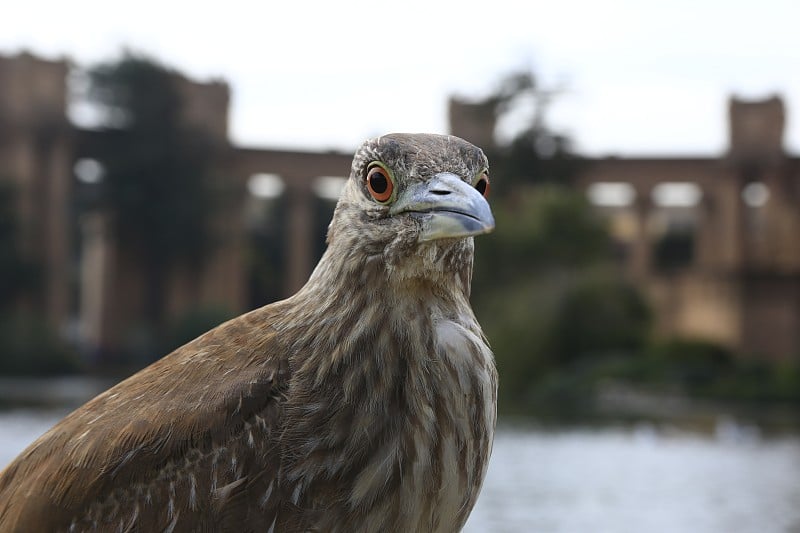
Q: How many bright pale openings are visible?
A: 6